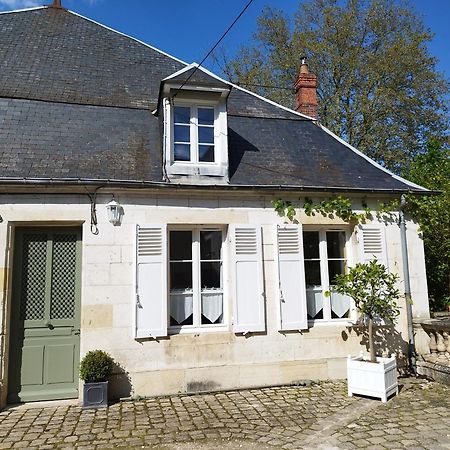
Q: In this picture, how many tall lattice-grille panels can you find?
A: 2